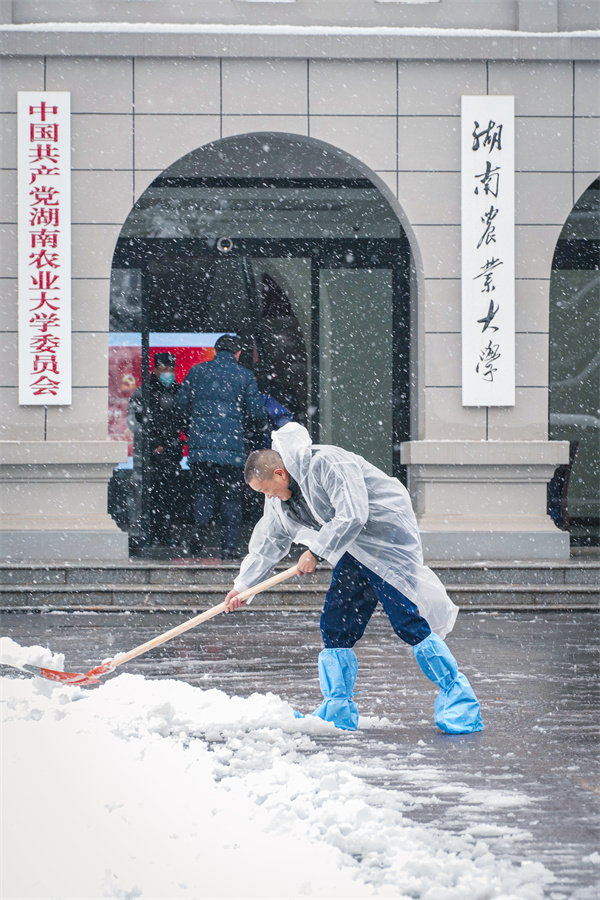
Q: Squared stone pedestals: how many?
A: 2